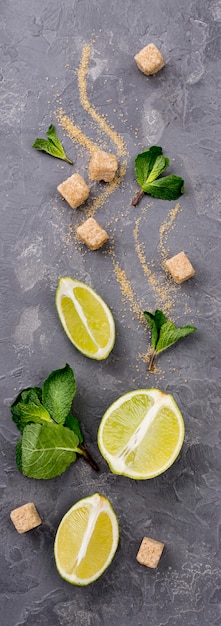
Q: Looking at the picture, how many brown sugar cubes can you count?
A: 7